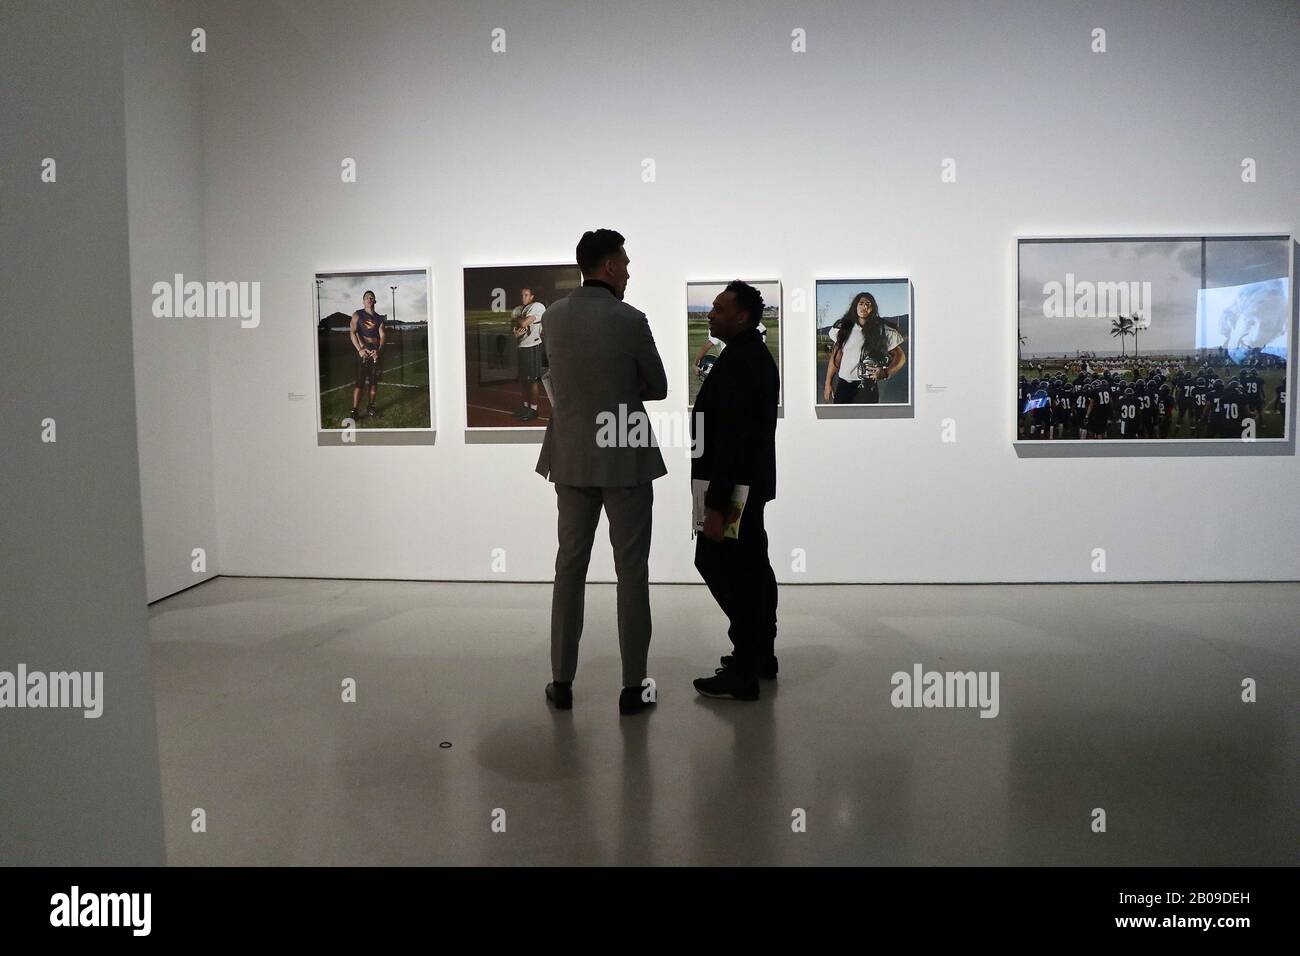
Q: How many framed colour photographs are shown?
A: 5